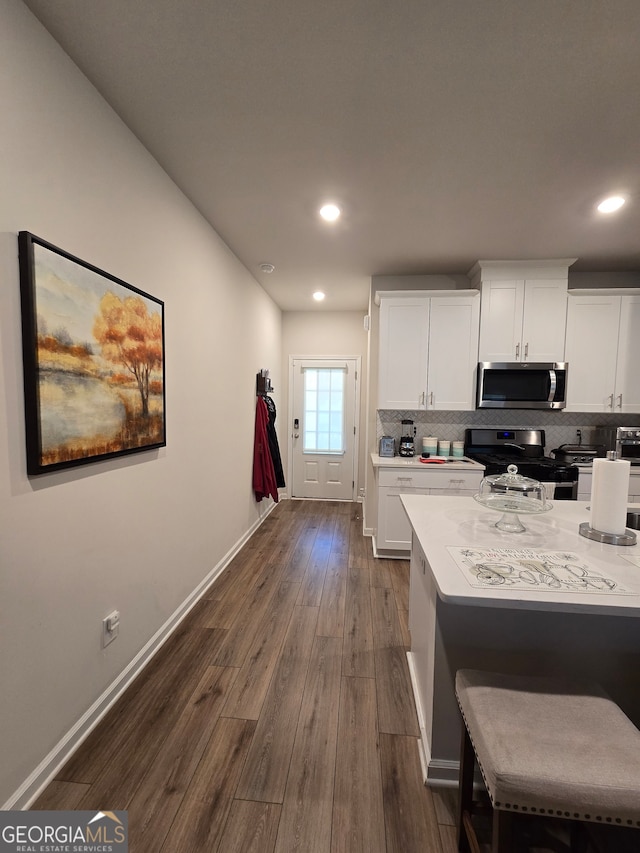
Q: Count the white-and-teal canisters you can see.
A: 3